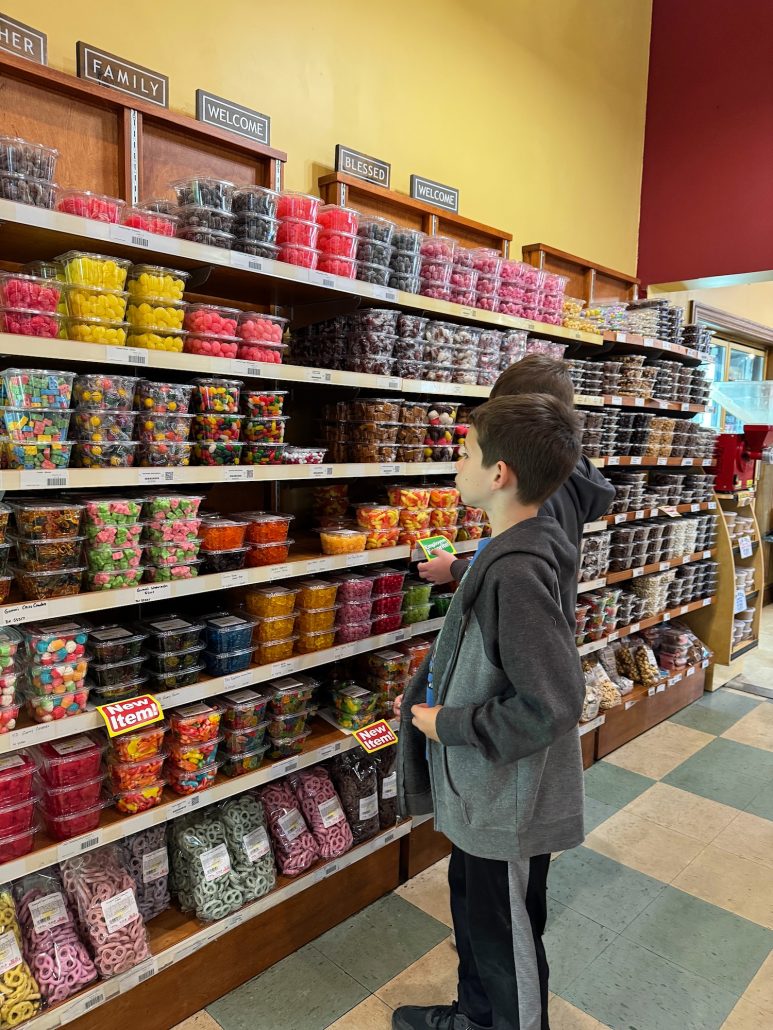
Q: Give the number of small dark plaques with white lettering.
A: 5